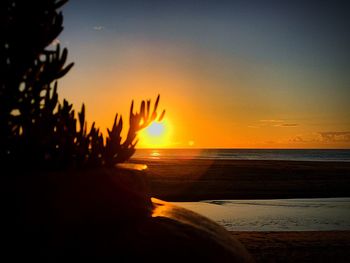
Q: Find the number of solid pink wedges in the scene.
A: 0